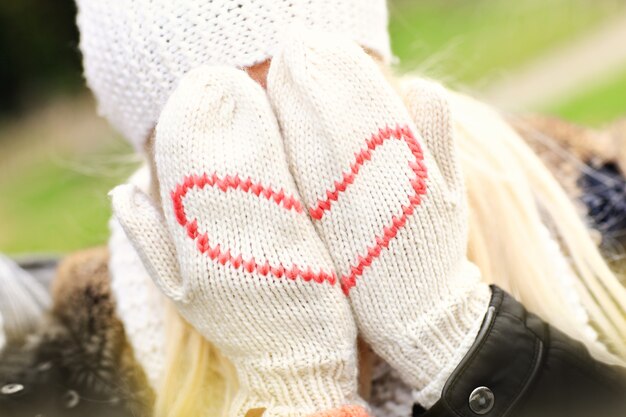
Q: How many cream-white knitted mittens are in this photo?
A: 2